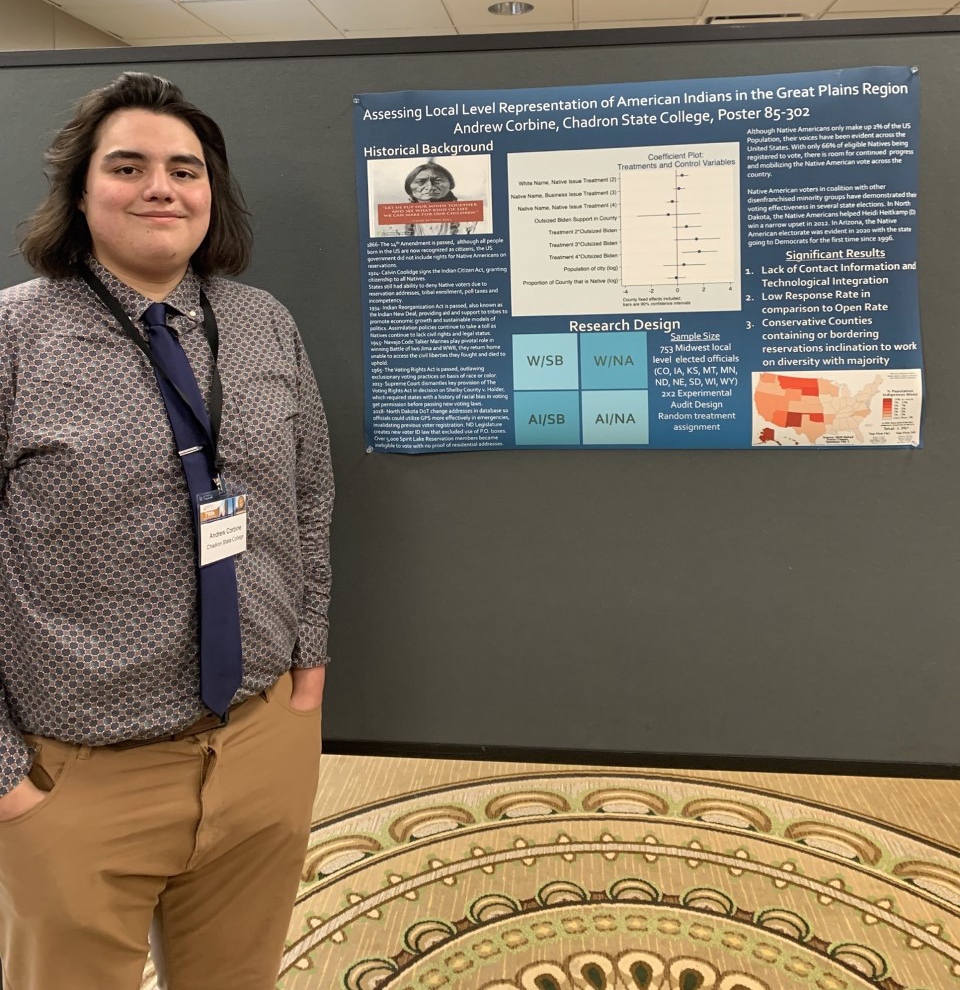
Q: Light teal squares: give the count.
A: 2